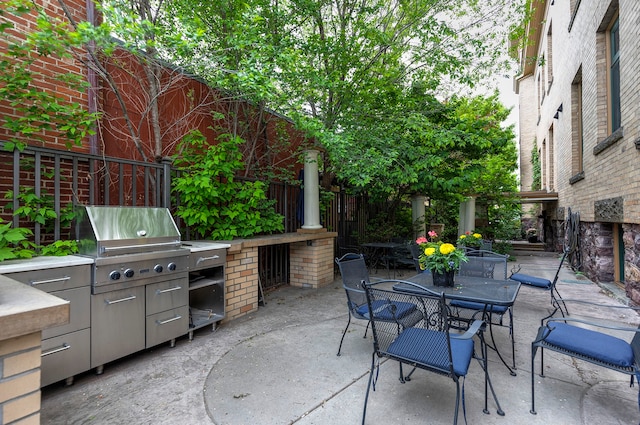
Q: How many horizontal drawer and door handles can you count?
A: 6